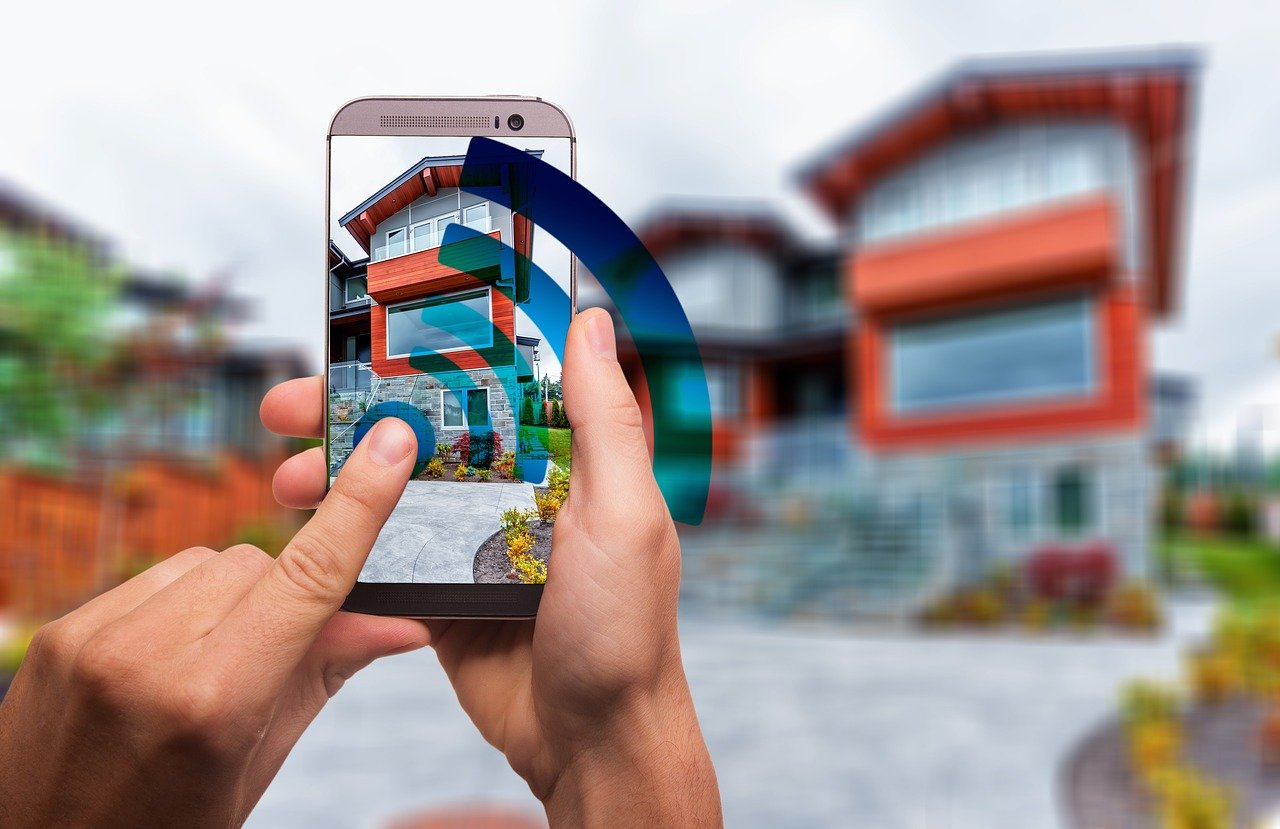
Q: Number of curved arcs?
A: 4